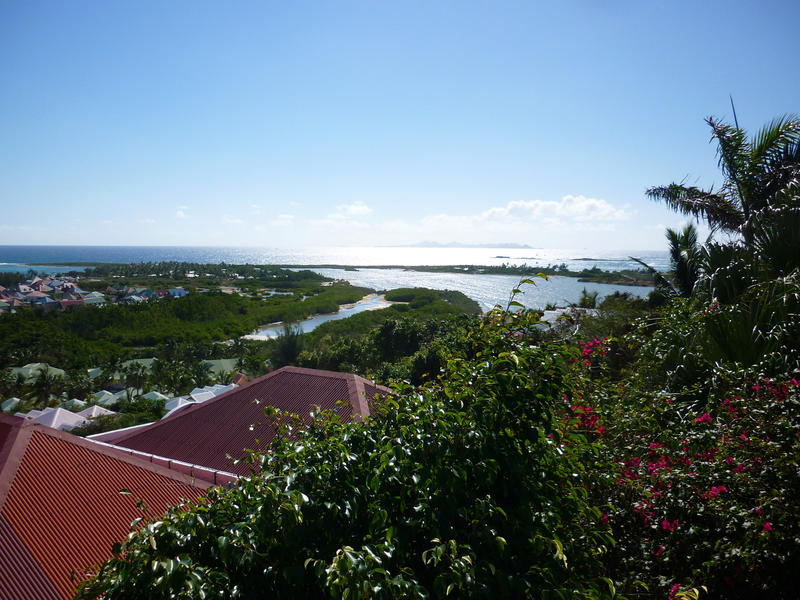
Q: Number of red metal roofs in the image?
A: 2